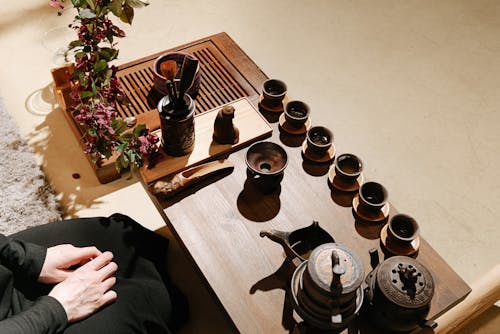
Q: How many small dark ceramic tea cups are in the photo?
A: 6